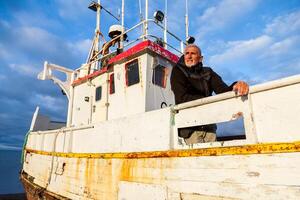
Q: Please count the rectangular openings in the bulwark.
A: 1